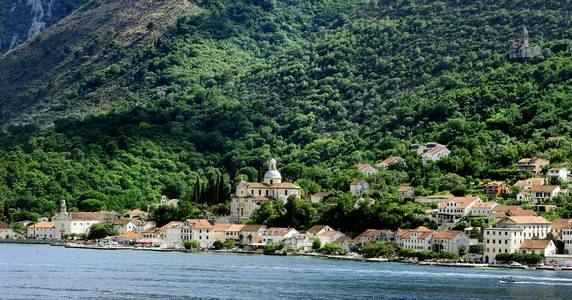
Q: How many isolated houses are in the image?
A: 1